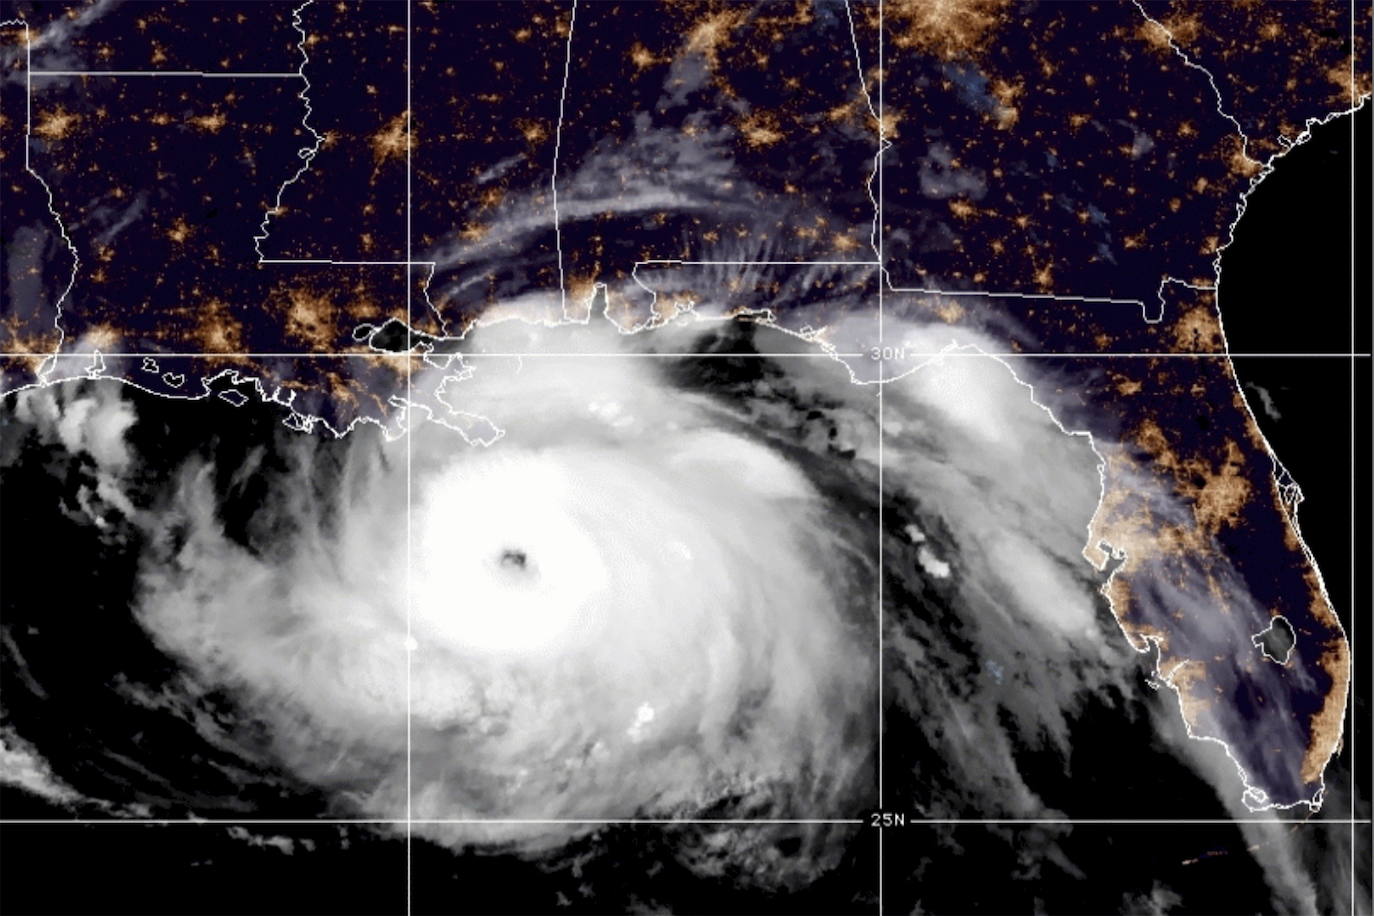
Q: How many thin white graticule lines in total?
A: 5